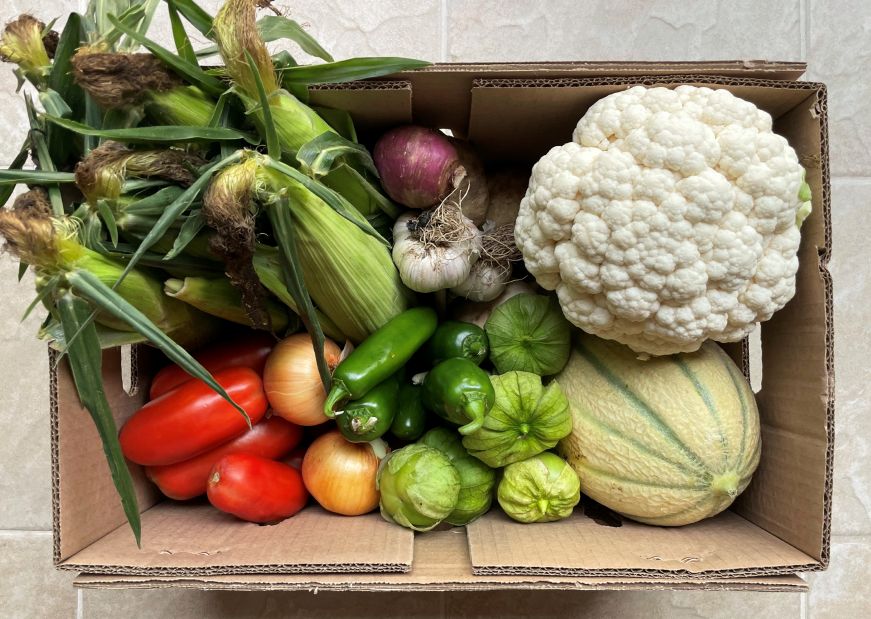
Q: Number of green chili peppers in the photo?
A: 5